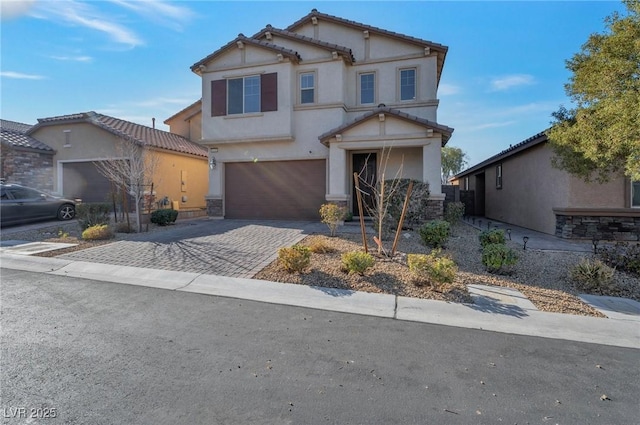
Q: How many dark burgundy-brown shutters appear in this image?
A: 2